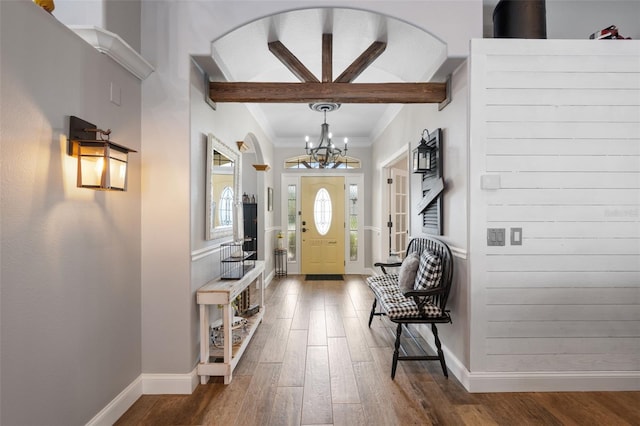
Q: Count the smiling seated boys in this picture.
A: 0